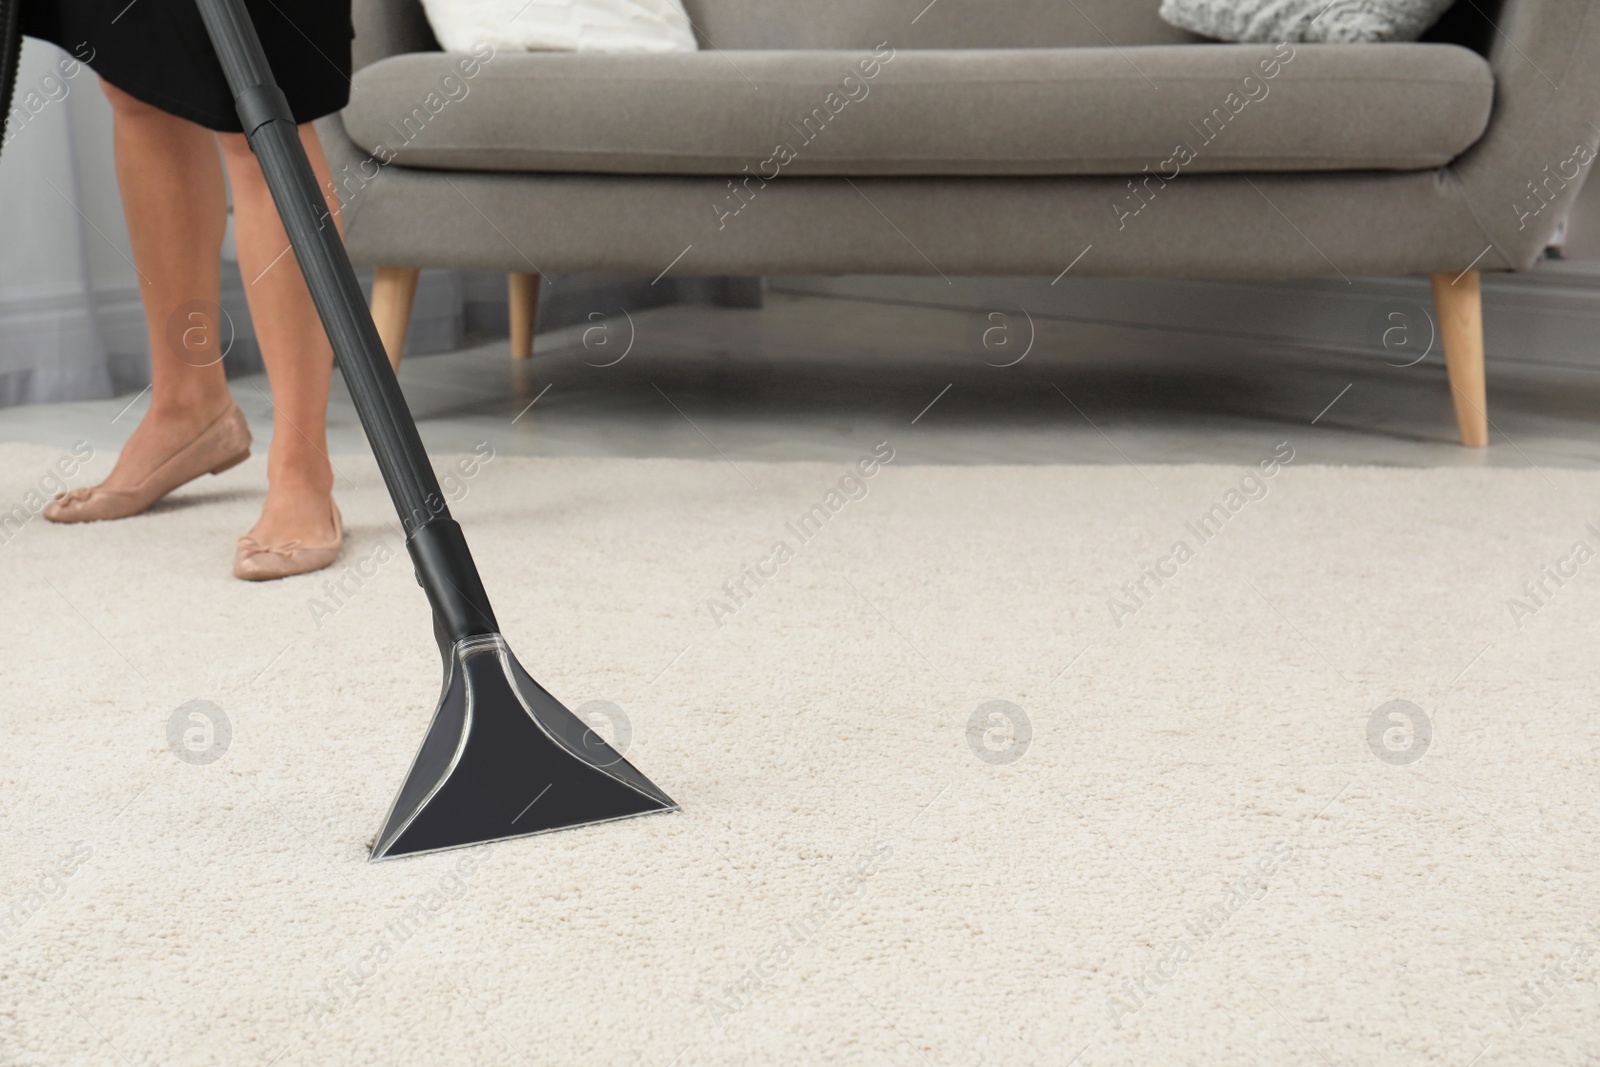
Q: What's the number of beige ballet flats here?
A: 2